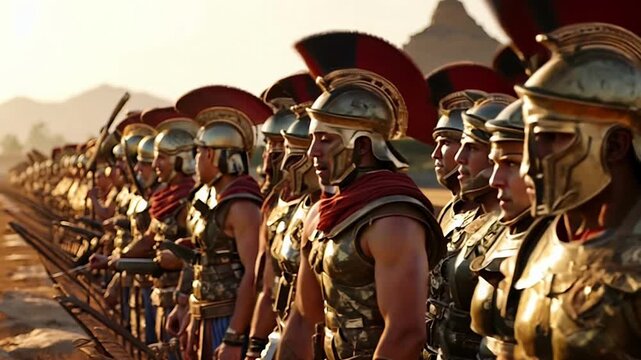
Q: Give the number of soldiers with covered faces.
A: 3